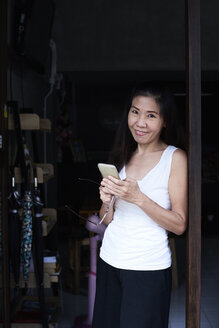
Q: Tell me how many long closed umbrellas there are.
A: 3